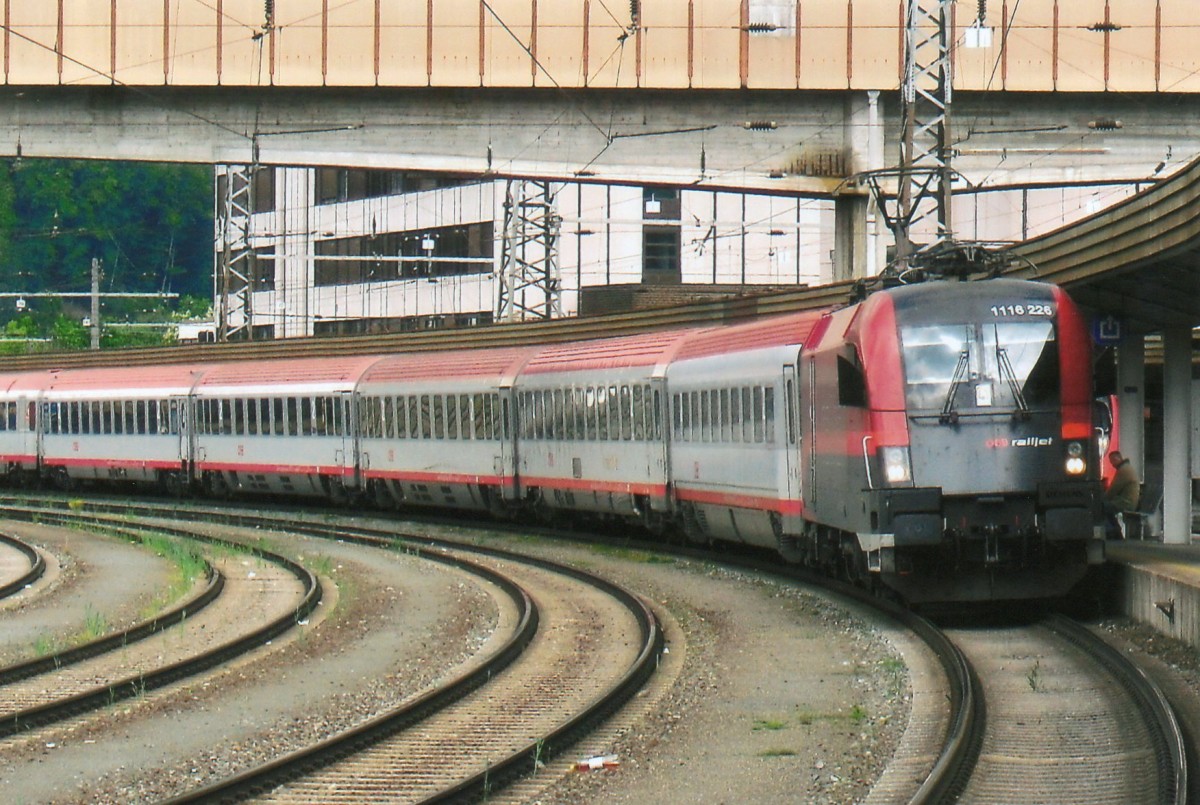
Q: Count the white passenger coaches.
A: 6